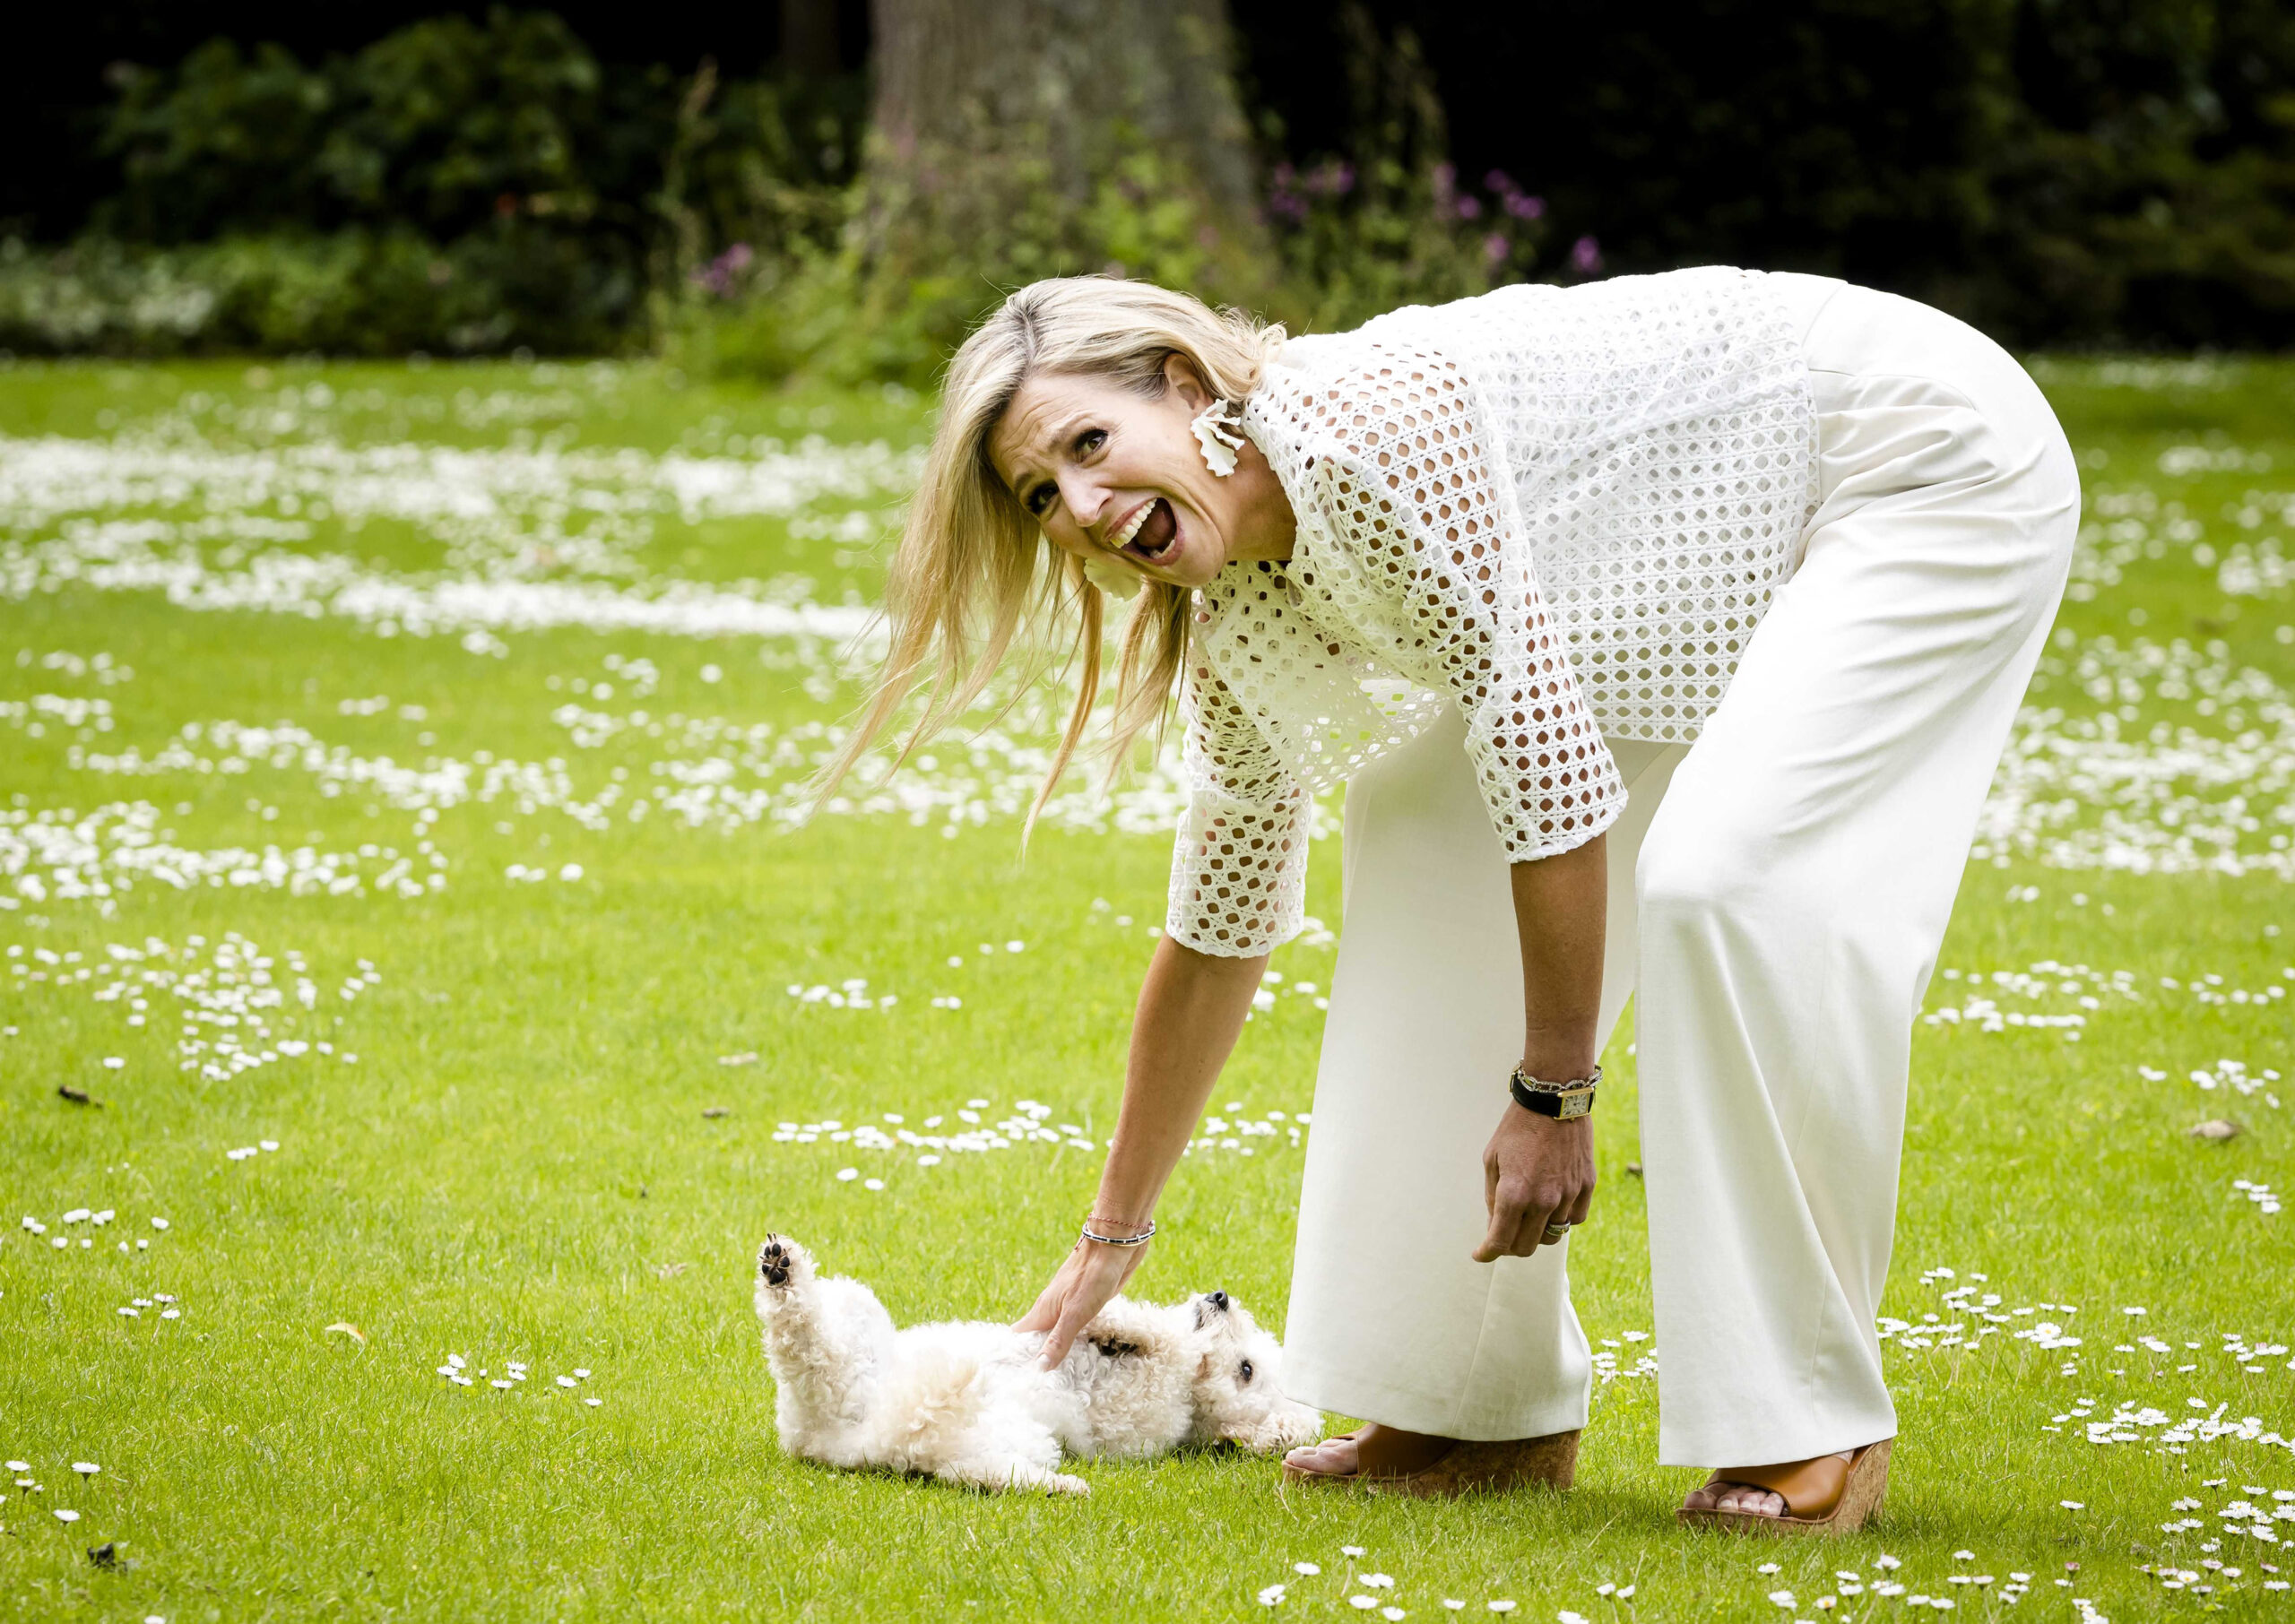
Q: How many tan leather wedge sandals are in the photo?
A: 2